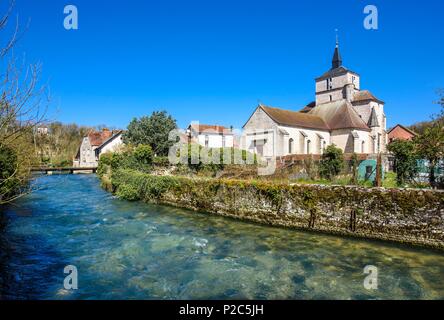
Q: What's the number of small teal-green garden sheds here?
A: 1